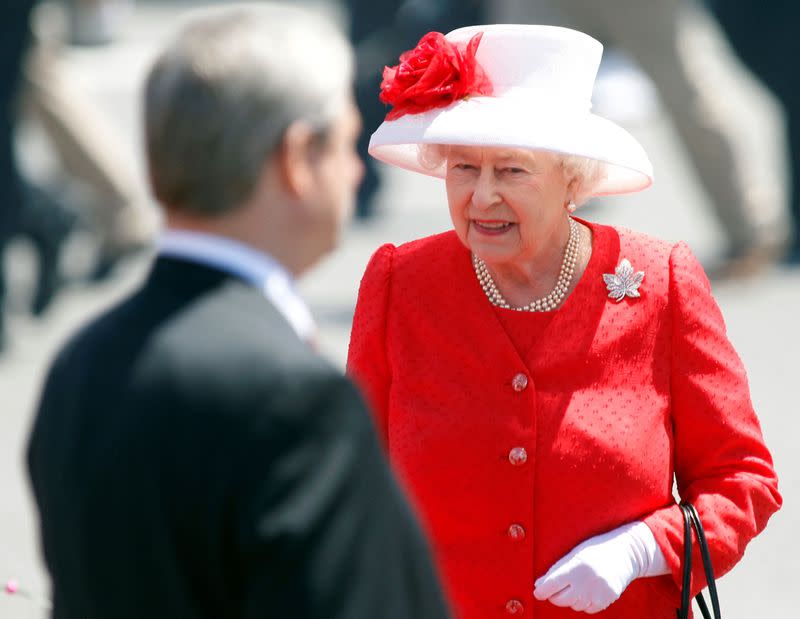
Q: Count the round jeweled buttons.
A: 4